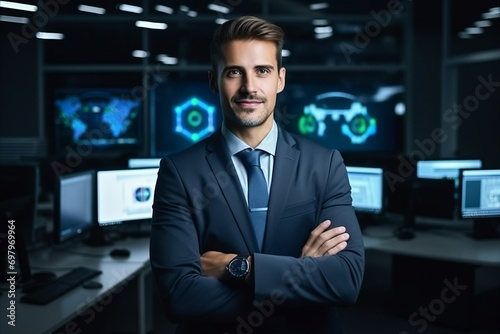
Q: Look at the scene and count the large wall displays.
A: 3